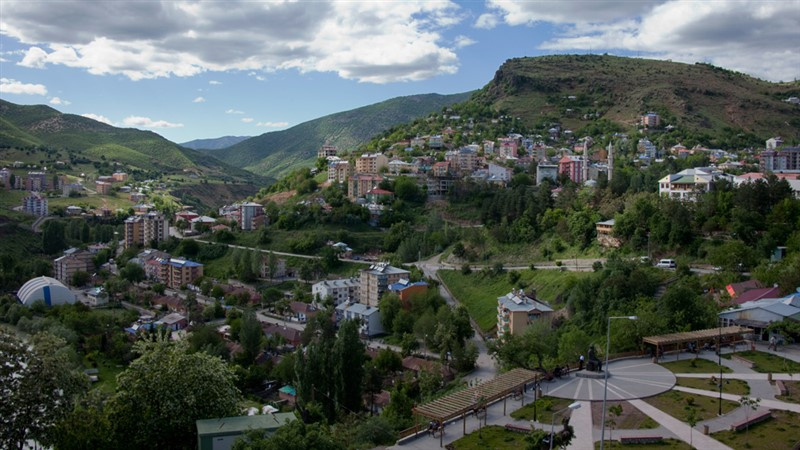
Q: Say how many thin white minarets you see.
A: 2